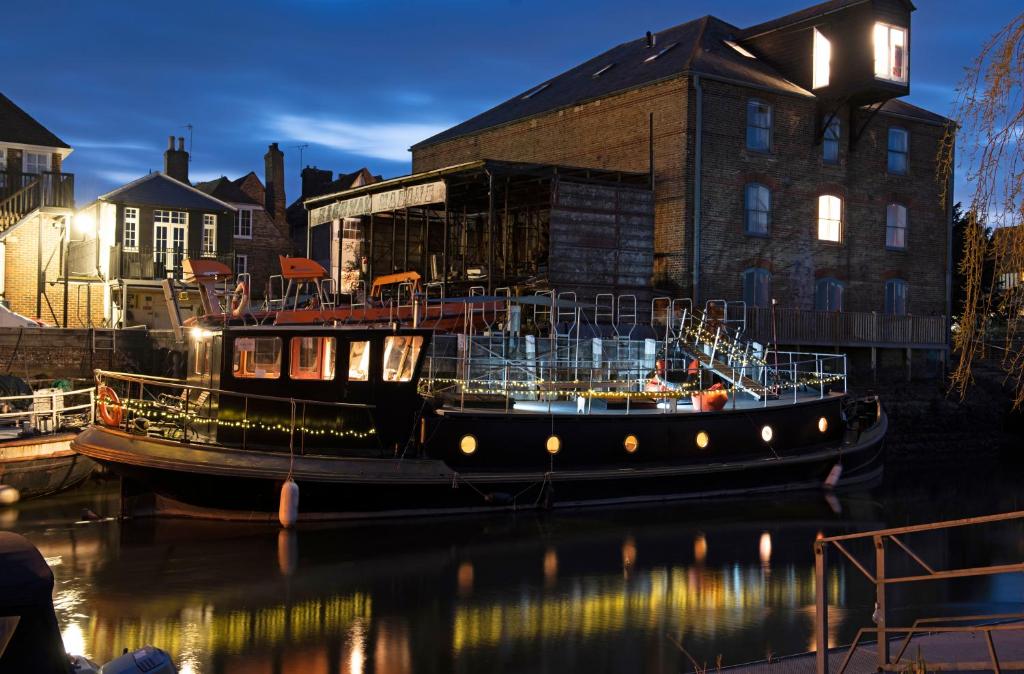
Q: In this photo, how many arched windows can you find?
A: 9